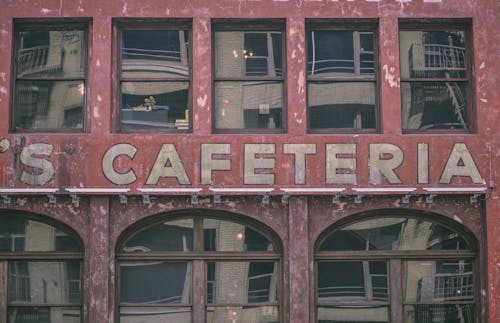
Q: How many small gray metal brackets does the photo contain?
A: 14